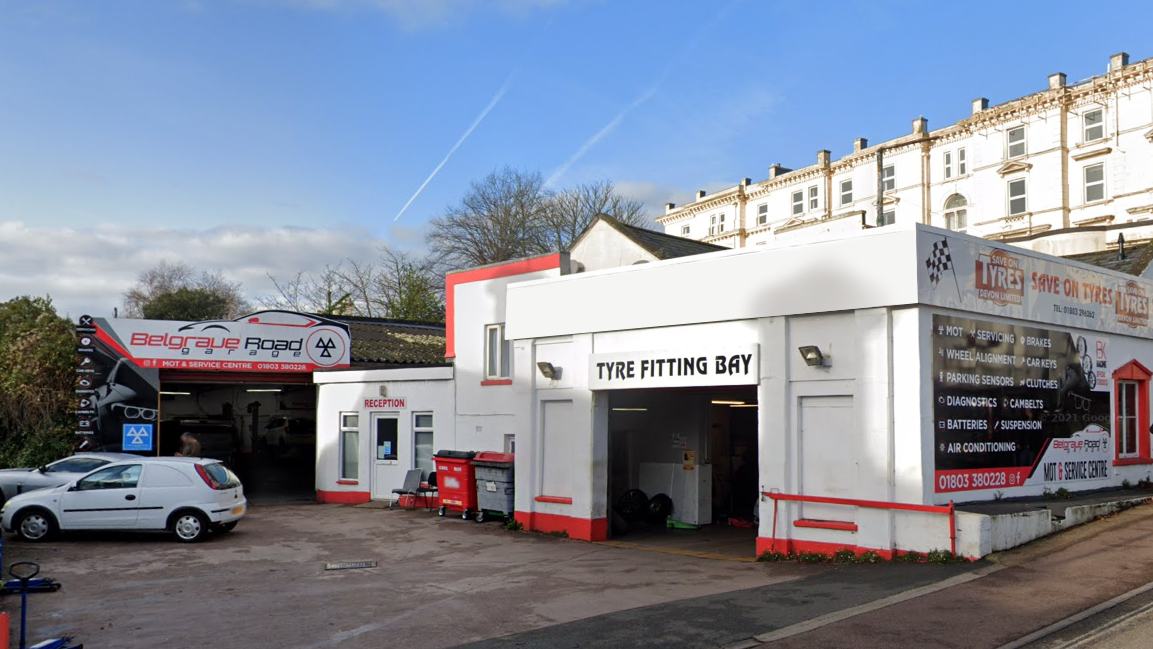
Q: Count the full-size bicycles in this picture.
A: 0